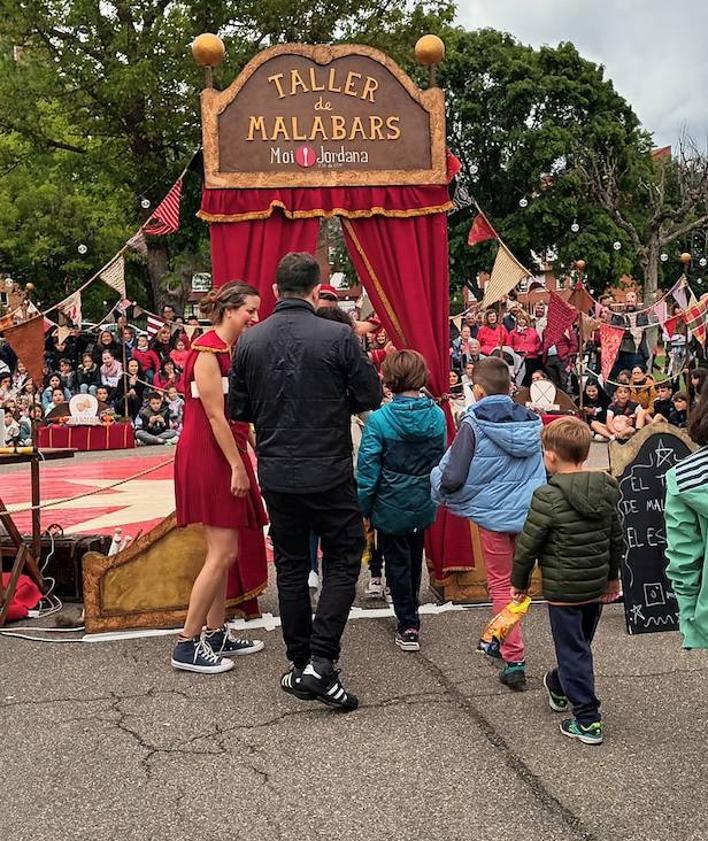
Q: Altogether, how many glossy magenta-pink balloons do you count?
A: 0